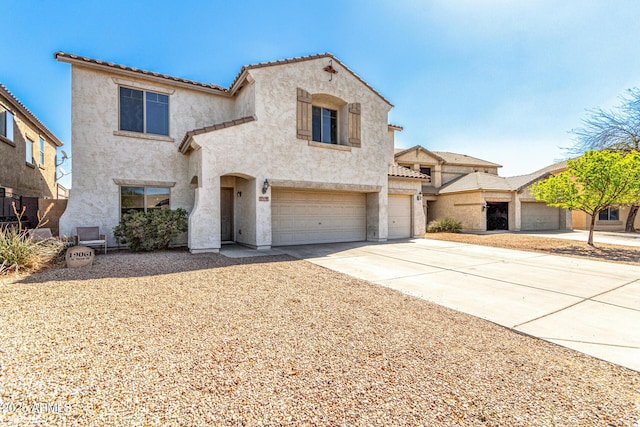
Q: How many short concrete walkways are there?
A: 1